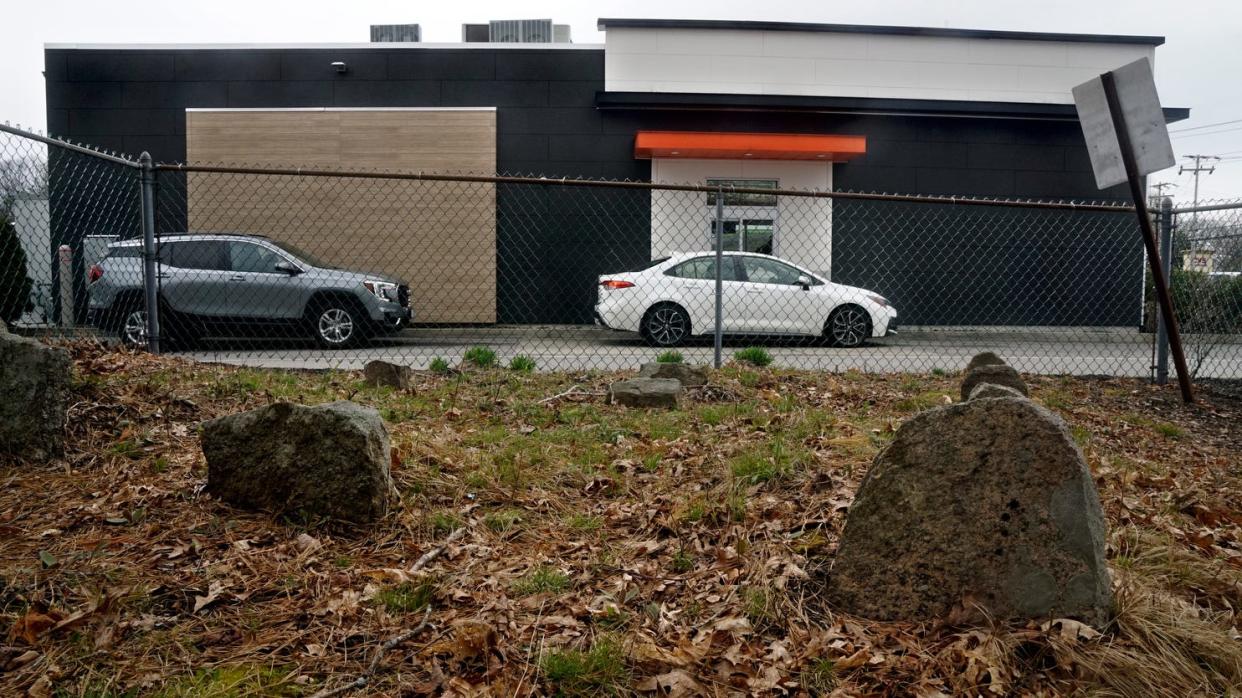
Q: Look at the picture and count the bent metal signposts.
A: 1